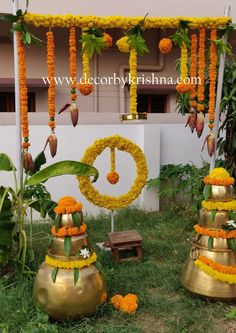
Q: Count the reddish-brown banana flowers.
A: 6